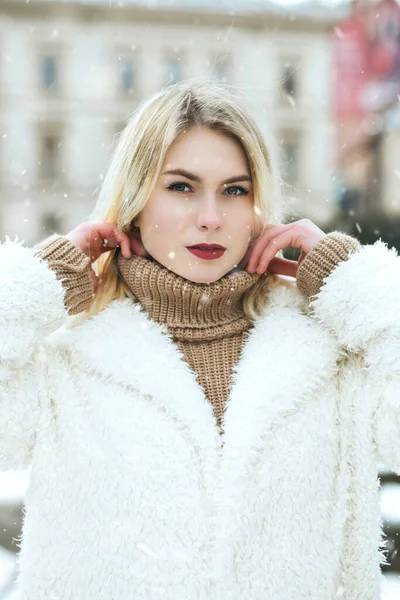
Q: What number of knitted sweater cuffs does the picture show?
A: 2